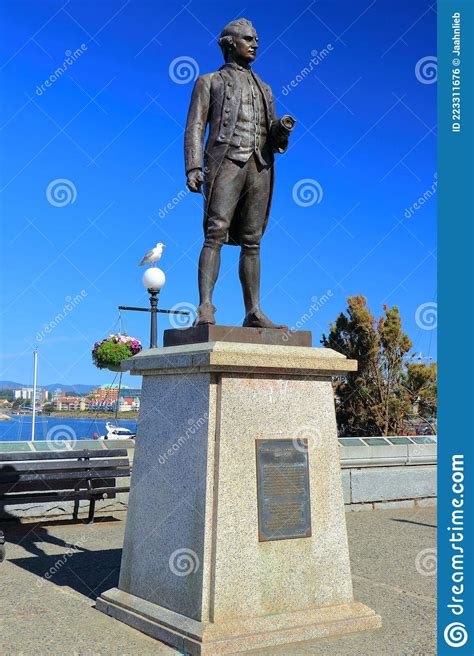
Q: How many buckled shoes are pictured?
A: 2